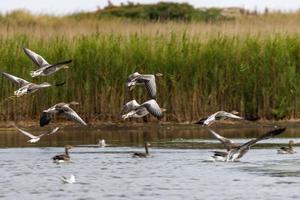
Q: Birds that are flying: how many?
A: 8